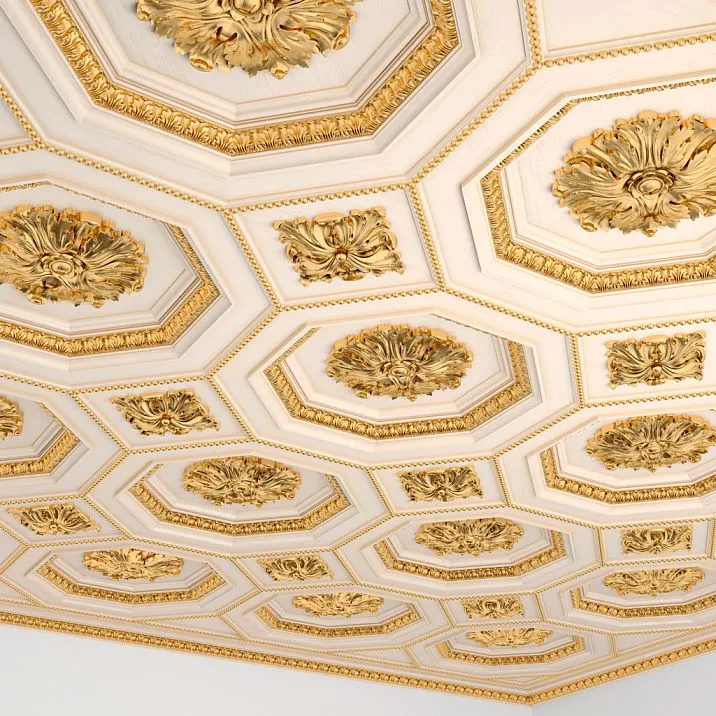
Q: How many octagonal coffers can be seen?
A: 12